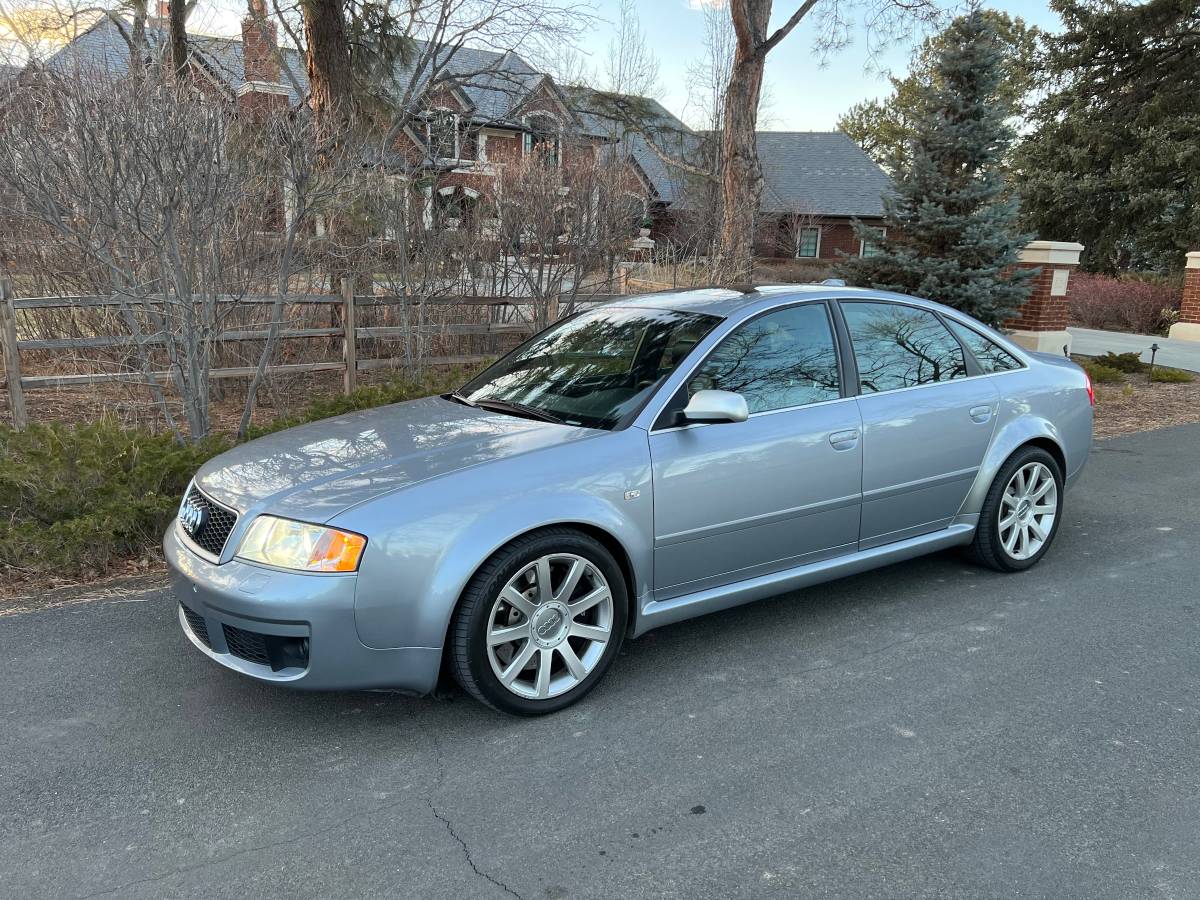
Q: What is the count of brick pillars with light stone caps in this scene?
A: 2